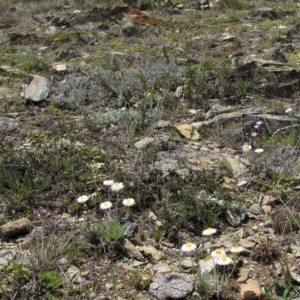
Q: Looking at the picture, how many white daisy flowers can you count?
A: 12